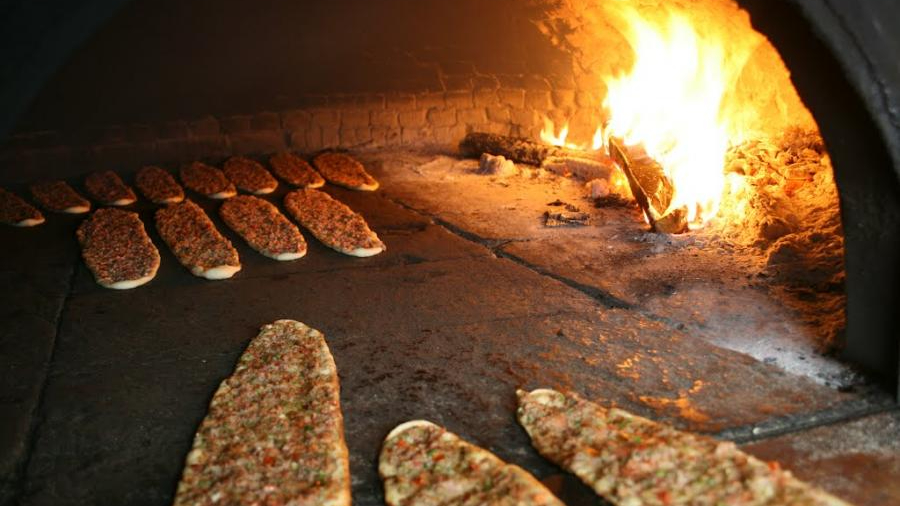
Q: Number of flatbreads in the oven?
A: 15